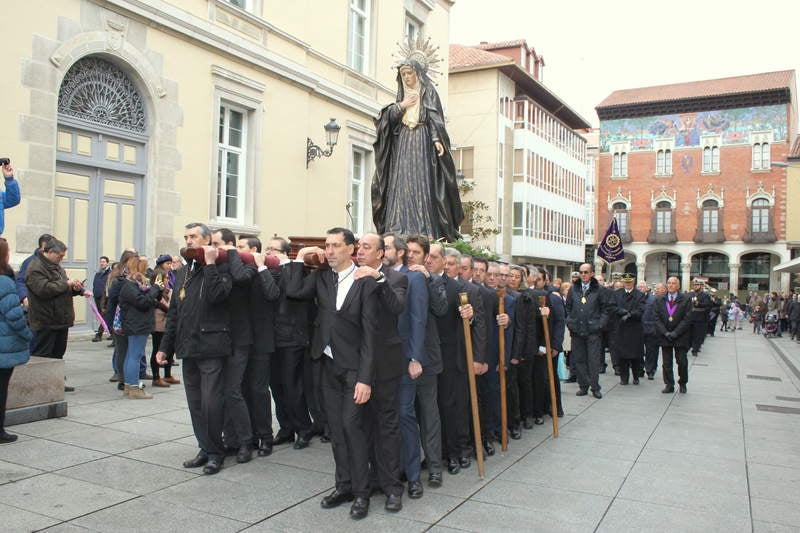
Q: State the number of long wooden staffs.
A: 3